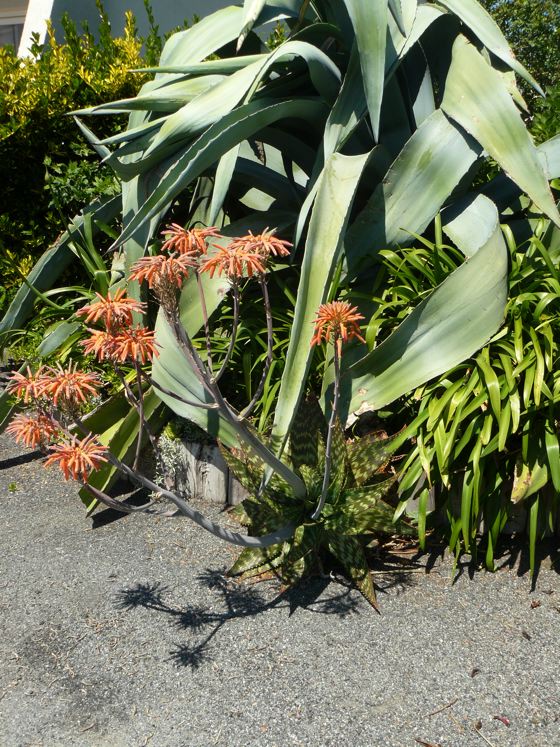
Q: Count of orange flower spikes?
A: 12